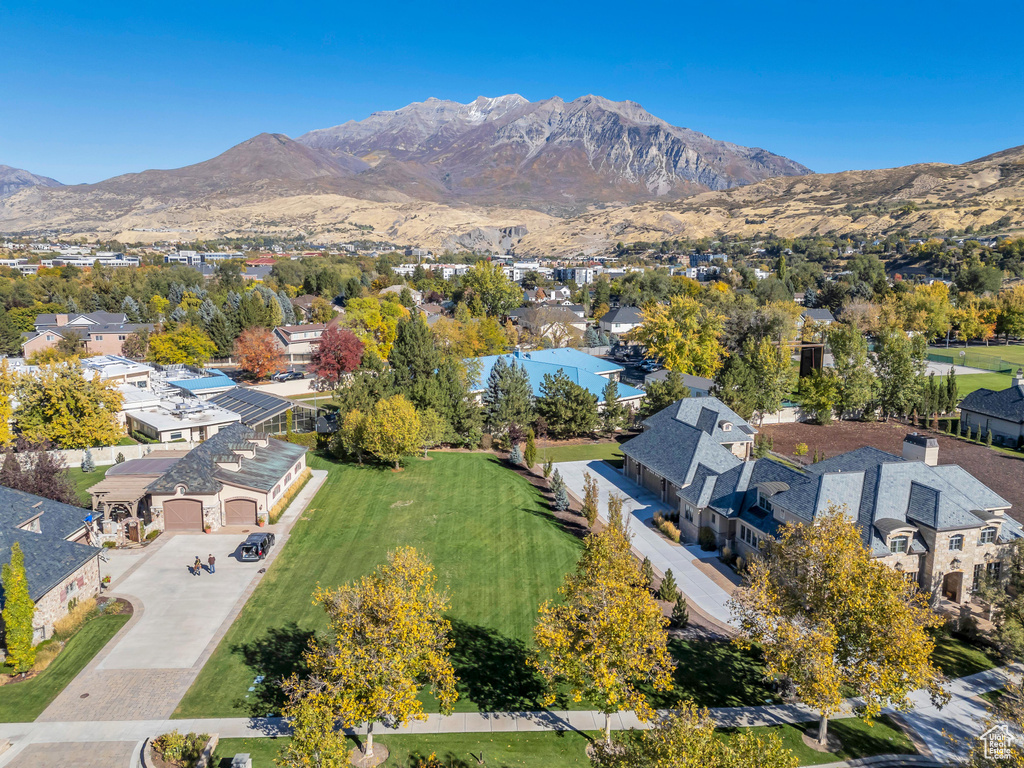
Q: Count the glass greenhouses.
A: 1